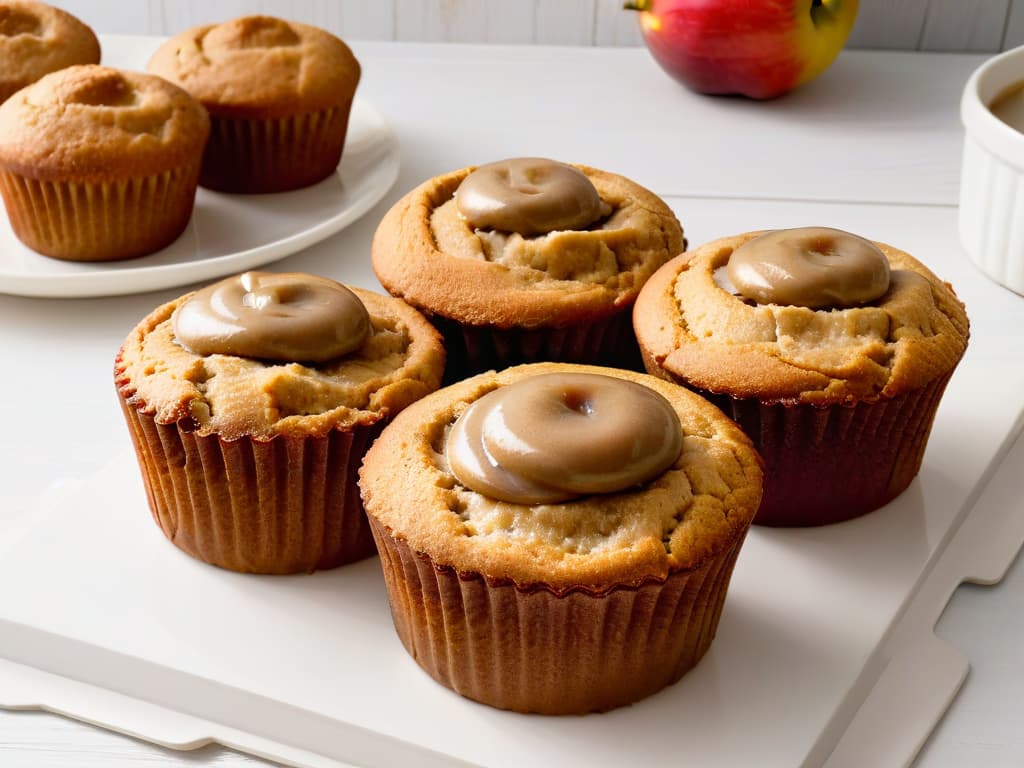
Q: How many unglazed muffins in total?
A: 3